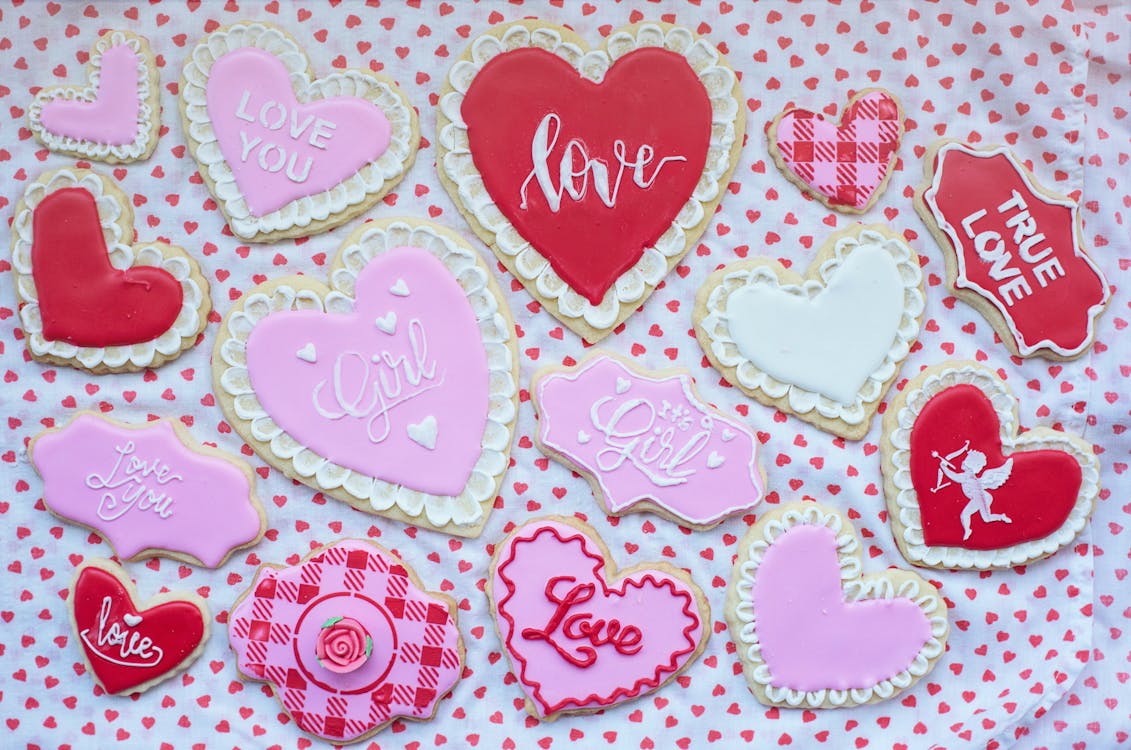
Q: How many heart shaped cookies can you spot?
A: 11